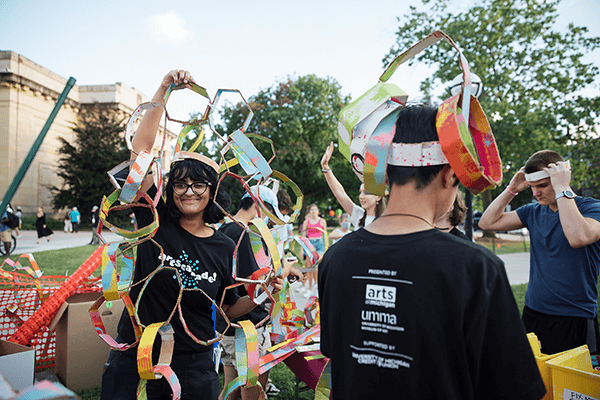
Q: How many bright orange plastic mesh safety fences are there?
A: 1